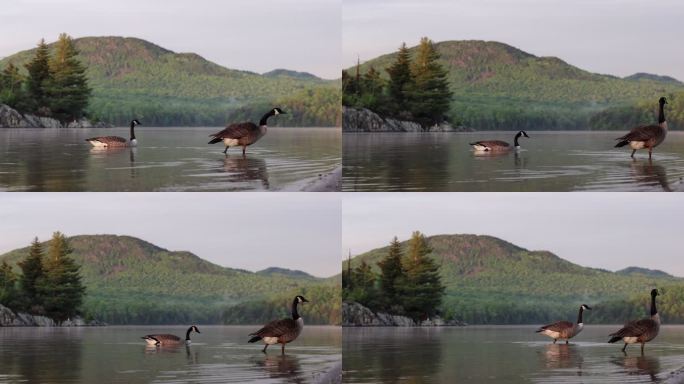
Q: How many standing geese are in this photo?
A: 5